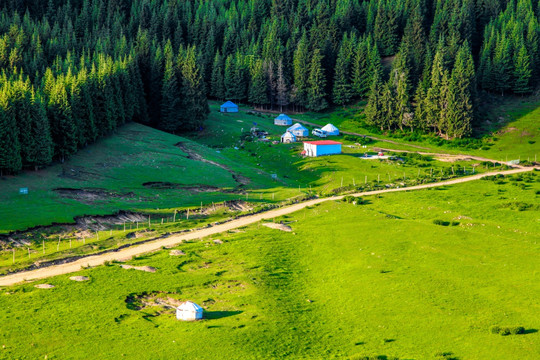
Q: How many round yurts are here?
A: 6